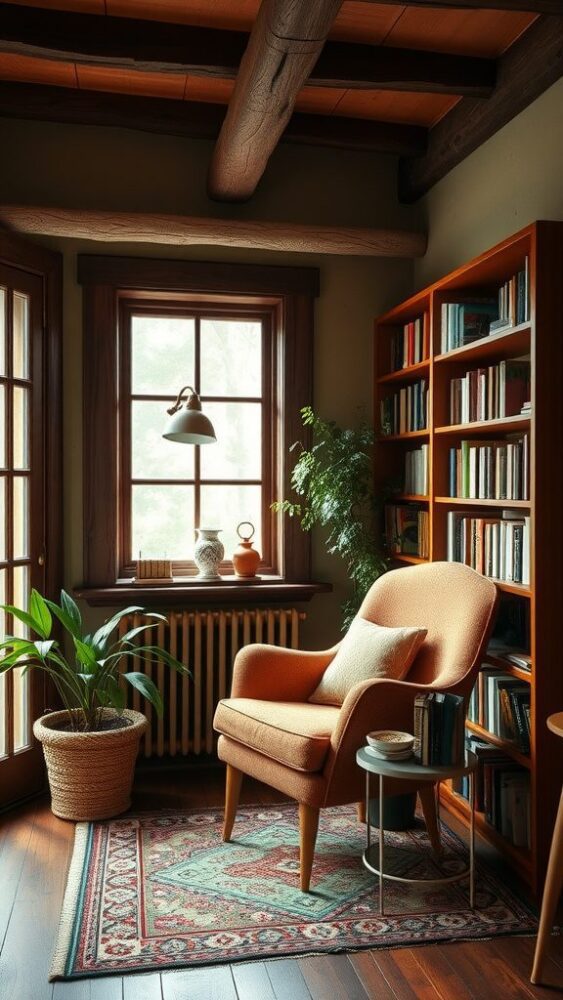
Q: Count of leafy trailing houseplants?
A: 1